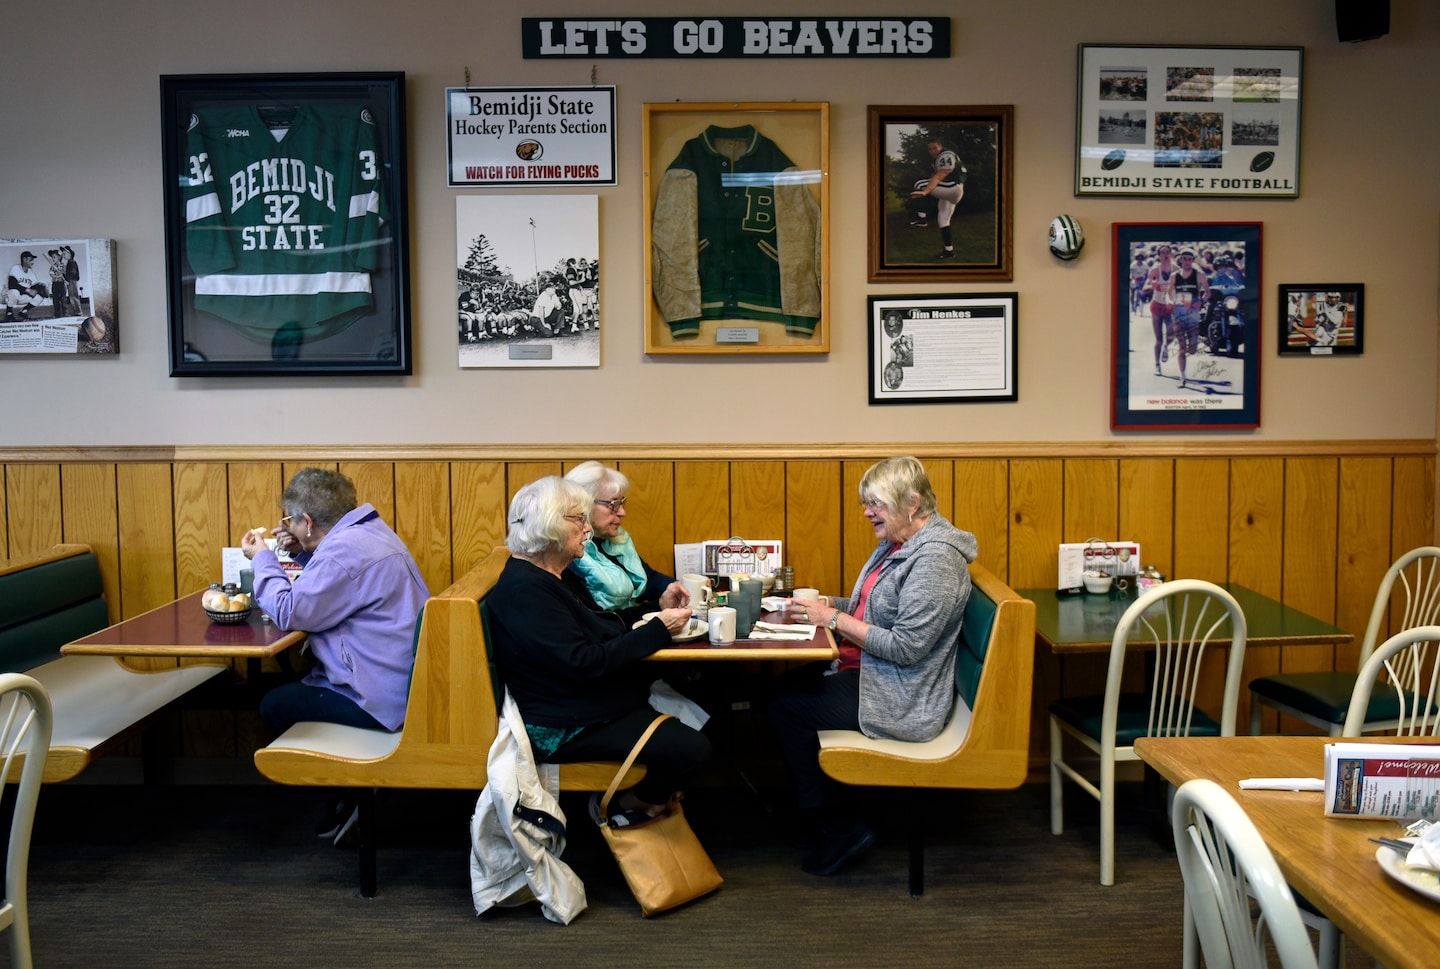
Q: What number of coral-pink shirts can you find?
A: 1